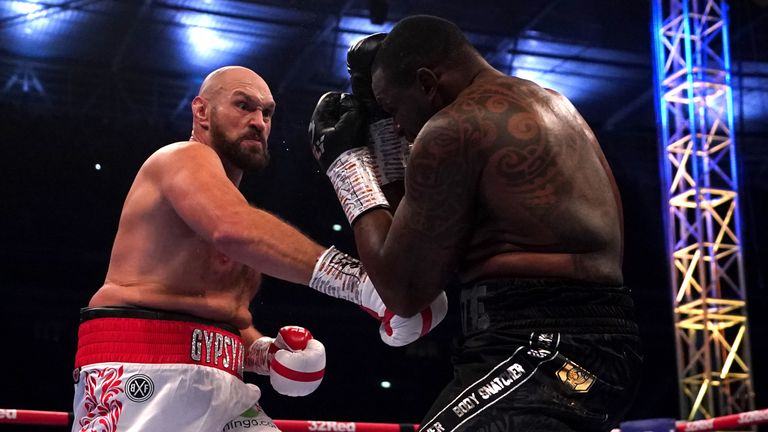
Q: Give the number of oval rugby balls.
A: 0